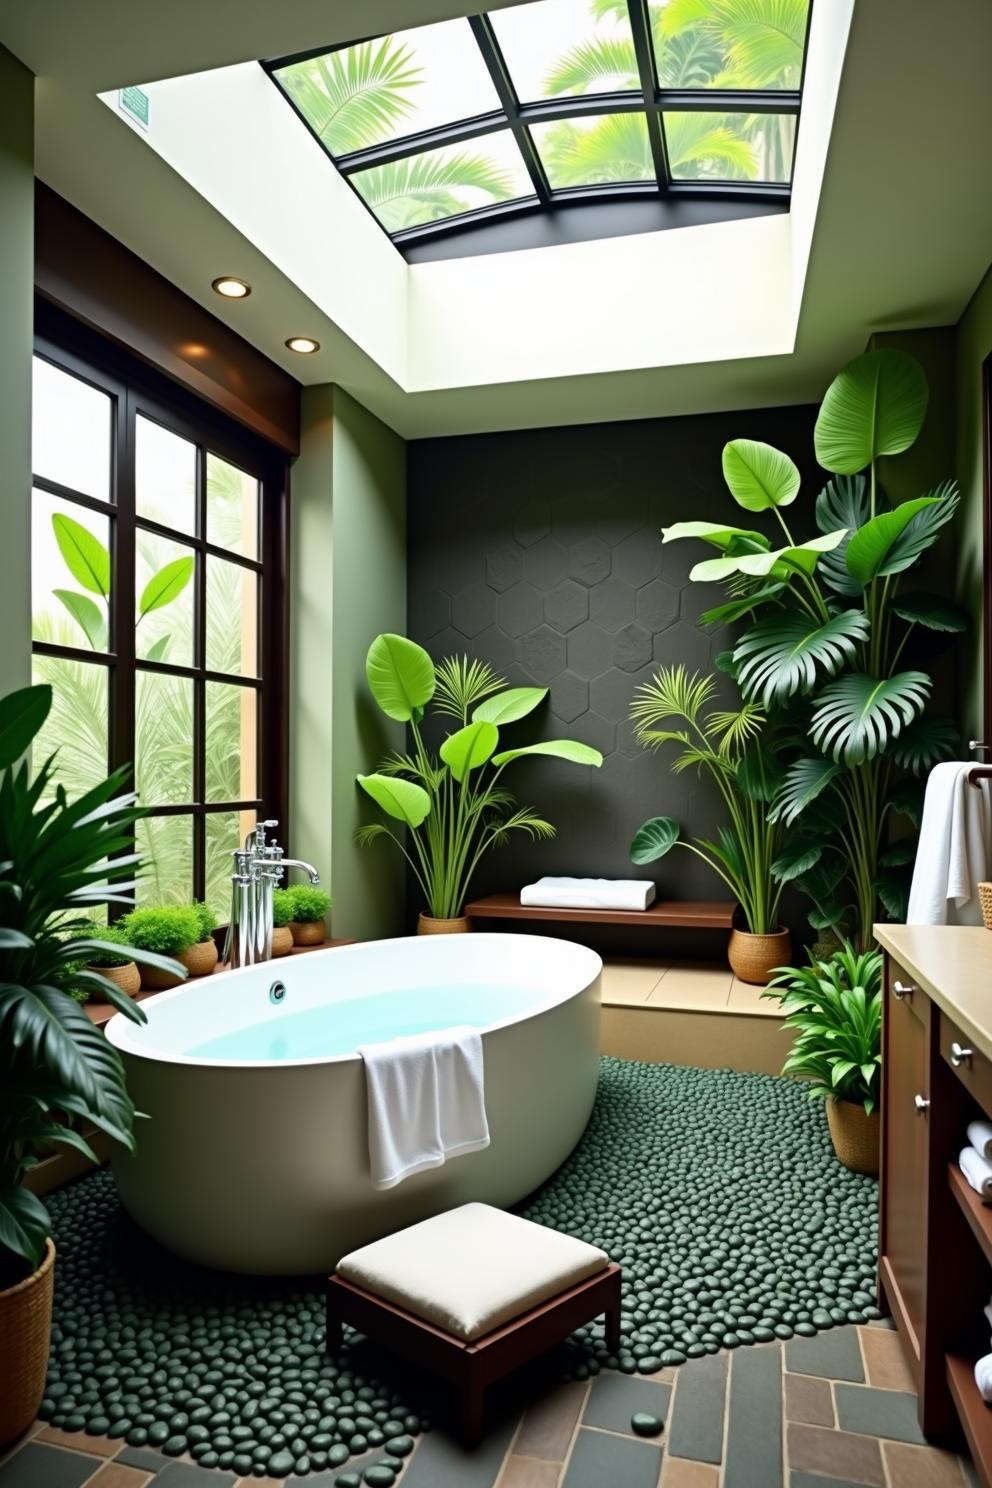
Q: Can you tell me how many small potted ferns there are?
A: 5